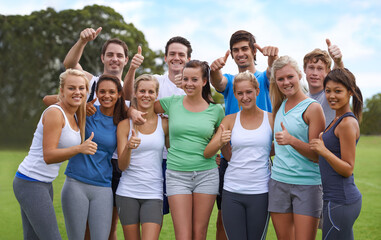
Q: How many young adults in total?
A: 11